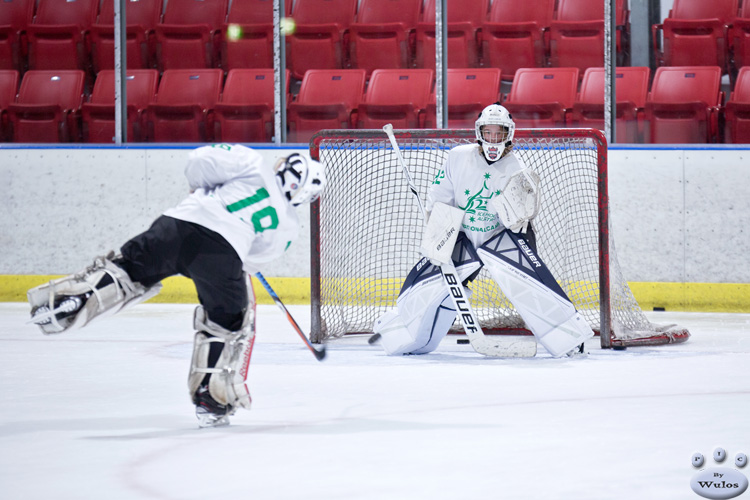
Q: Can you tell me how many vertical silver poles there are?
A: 4